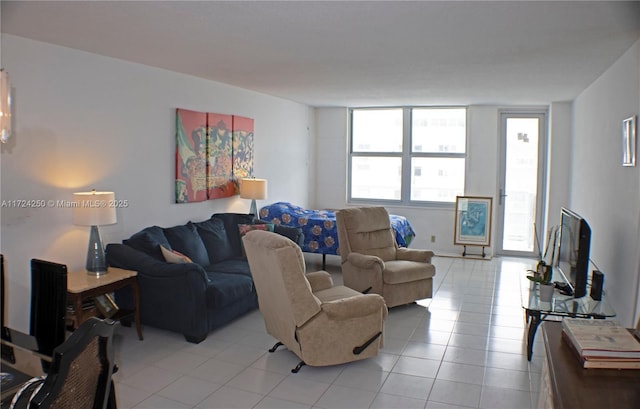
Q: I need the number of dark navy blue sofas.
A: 1